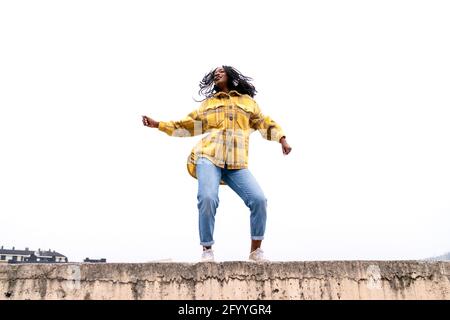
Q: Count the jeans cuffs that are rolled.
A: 2